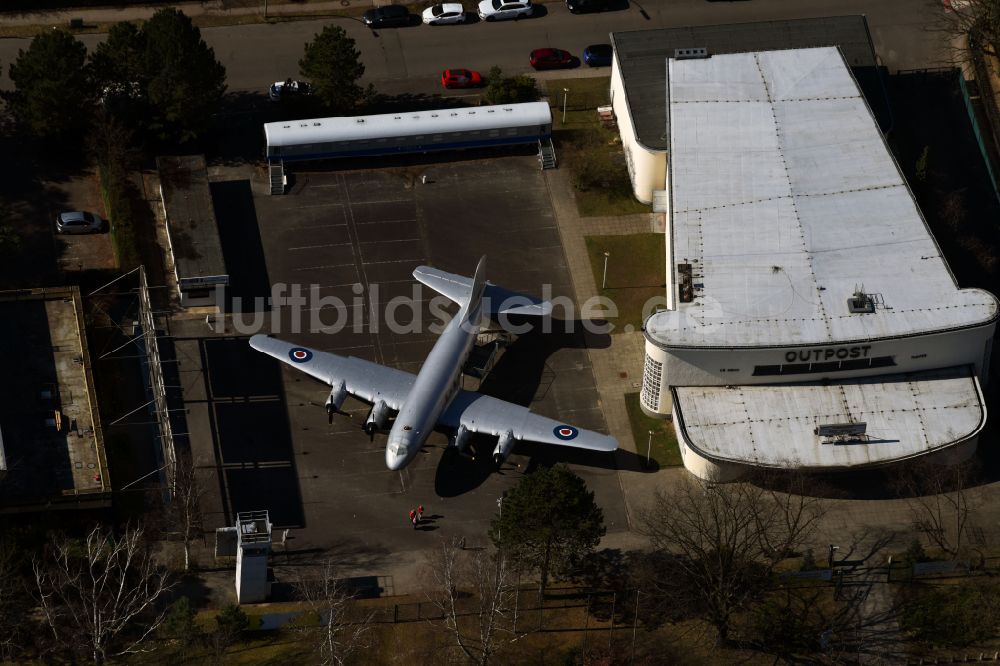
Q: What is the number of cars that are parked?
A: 9